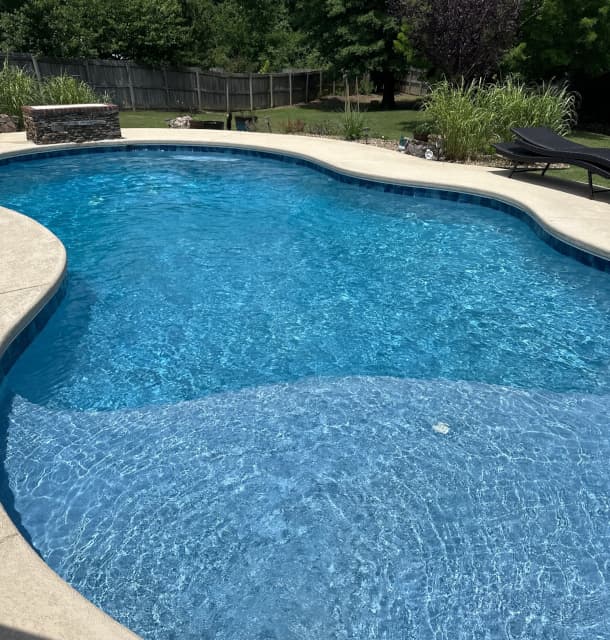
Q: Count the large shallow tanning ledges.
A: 1